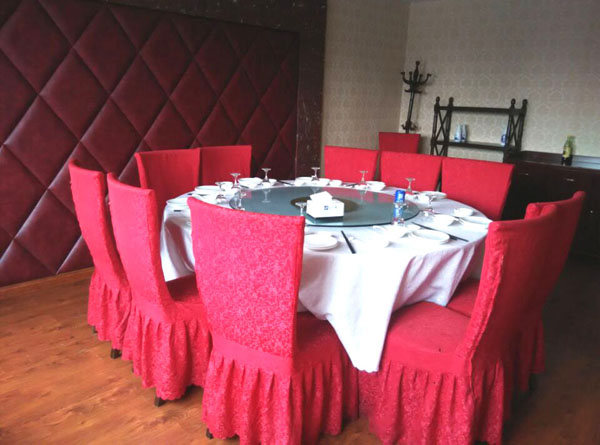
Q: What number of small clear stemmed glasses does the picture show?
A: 10